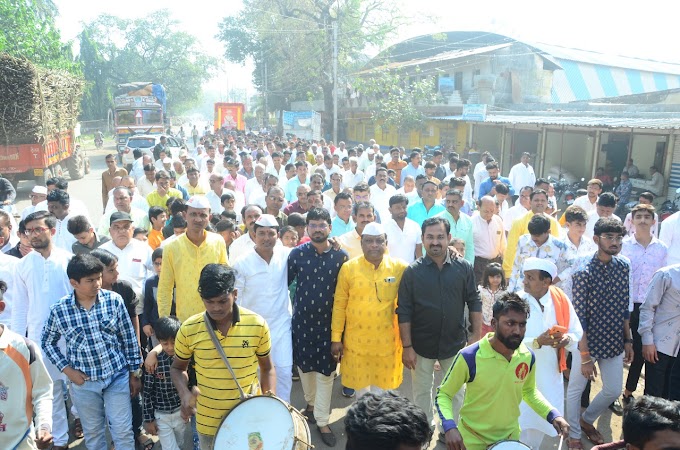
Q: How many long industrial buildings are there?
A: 1